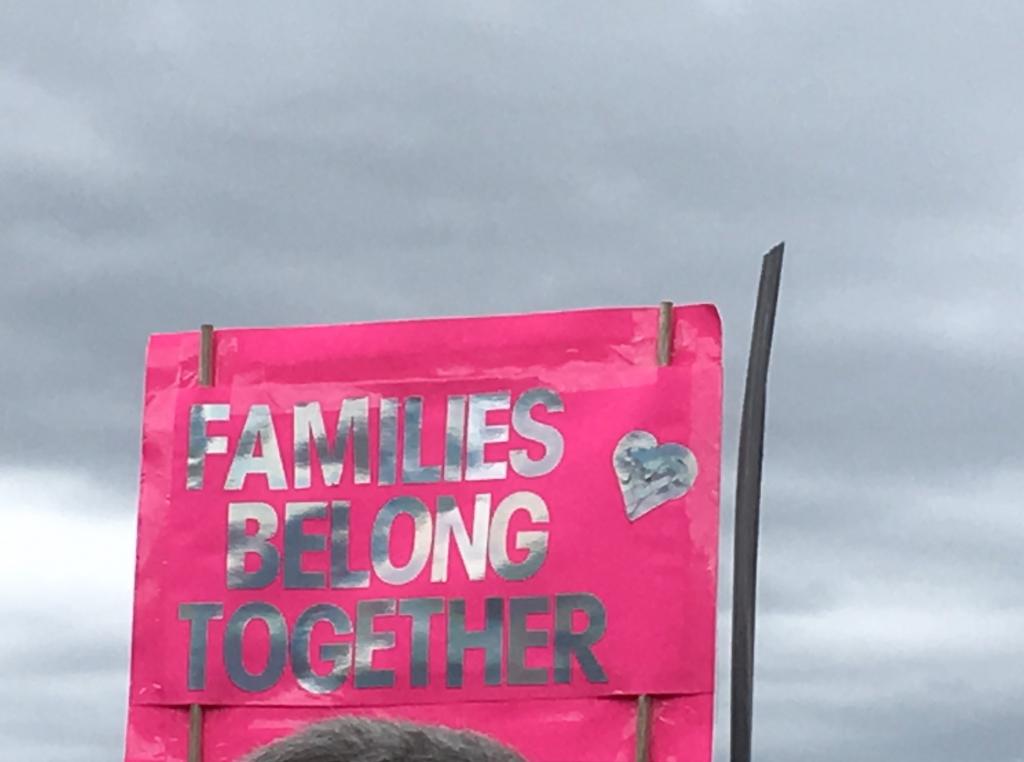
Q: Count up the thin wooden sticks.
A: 2